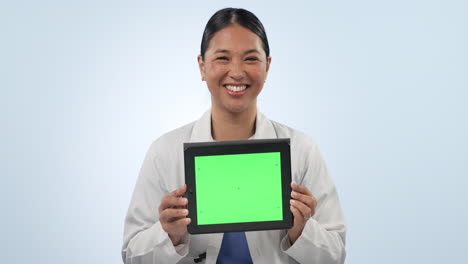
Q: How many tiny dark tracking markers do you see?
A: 5